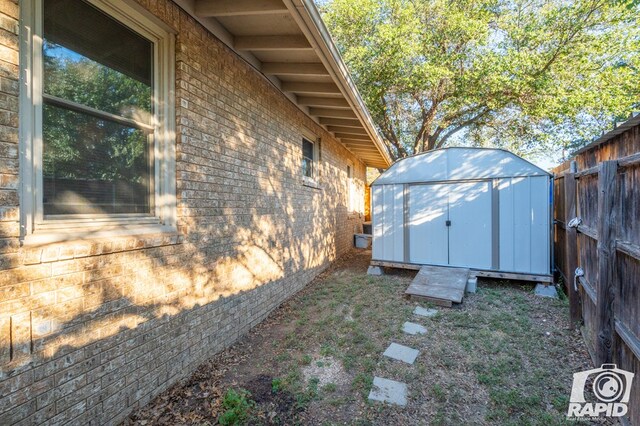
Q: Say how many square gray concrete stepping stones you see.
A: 4